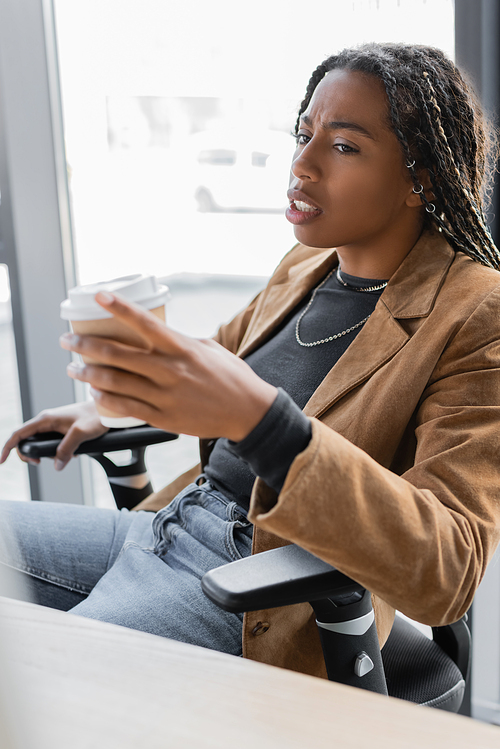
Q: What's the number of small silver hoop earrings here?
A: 3